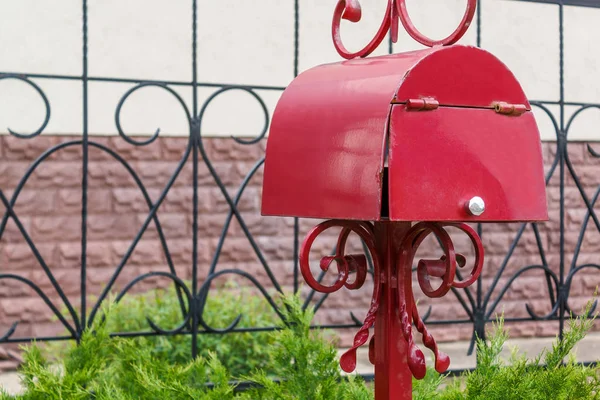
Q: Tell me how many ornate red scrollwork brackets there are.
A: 4